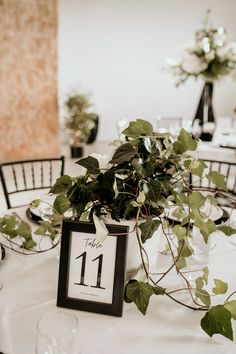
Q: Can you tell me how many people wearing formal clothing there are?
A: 0